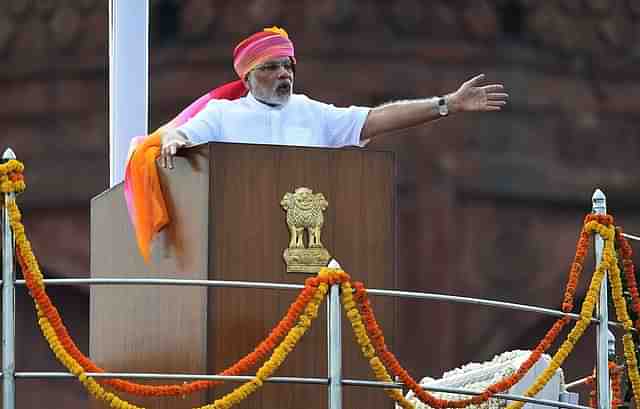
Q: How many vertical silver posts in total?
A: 3